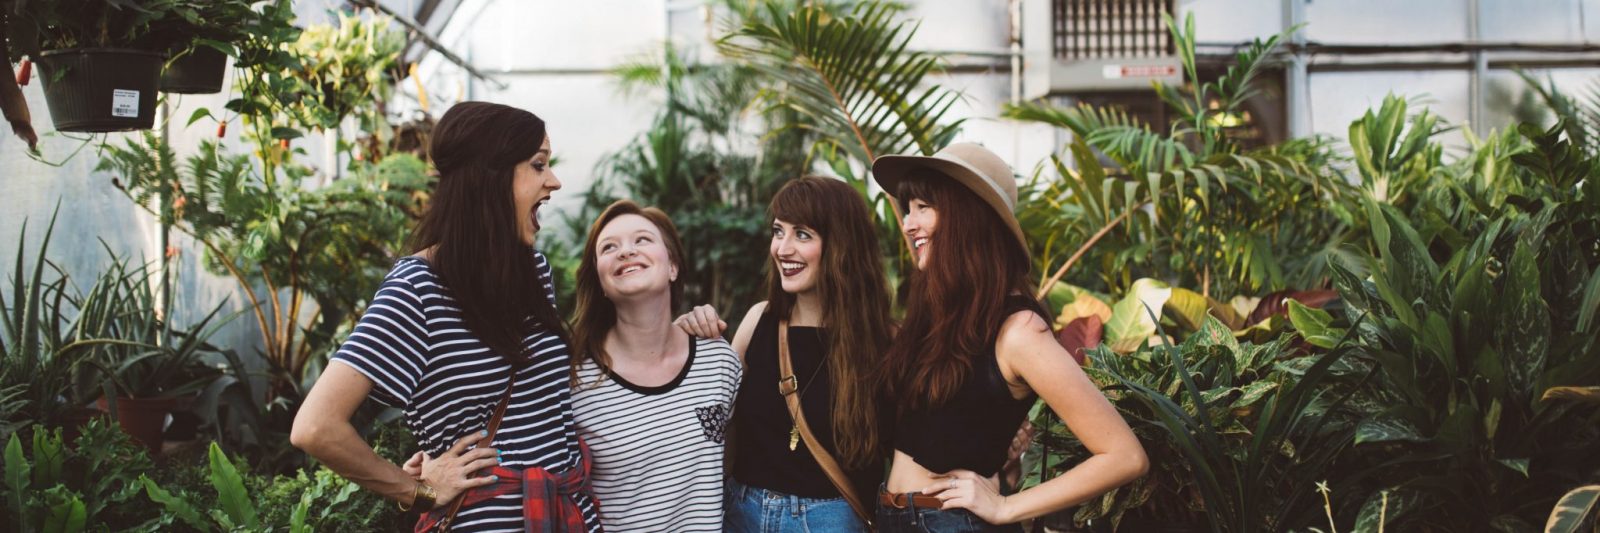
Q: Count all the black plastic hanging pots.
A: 2